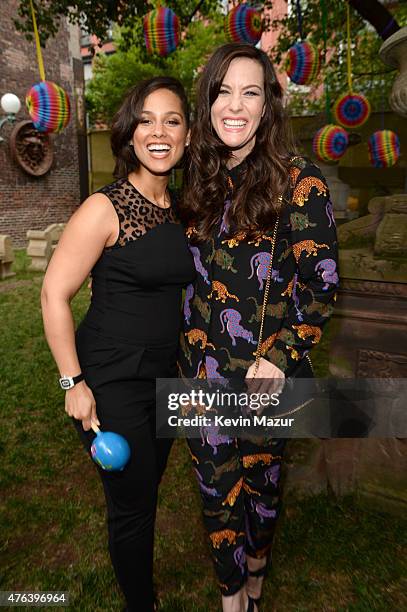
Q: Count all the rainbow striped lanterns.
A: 7